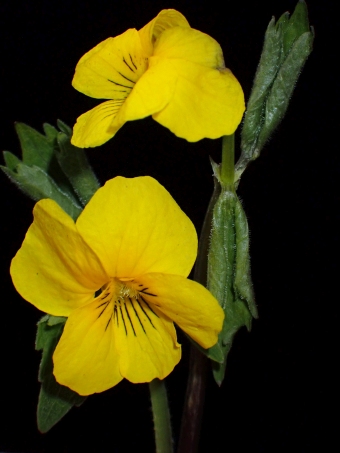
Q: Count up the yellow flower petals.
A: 10